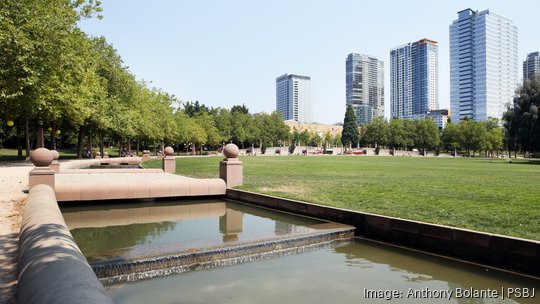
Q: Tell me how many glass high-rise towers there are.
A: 5